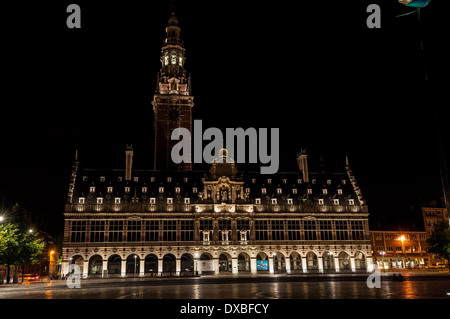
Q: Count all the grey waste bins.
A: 0